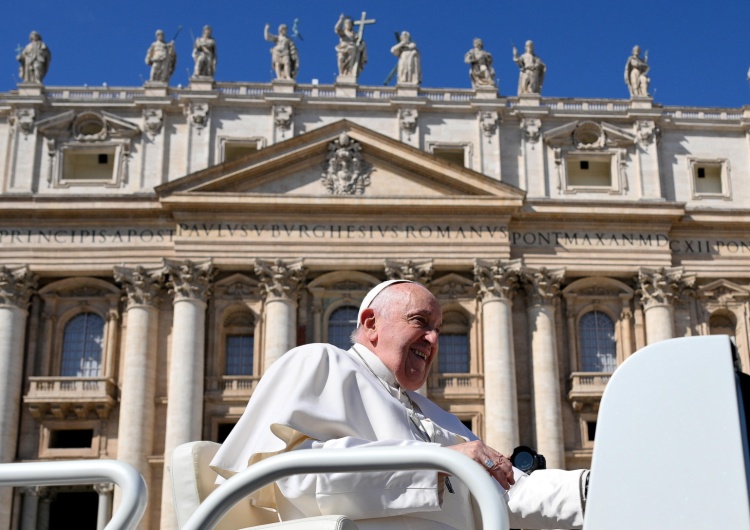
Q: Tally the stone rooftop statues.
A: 9